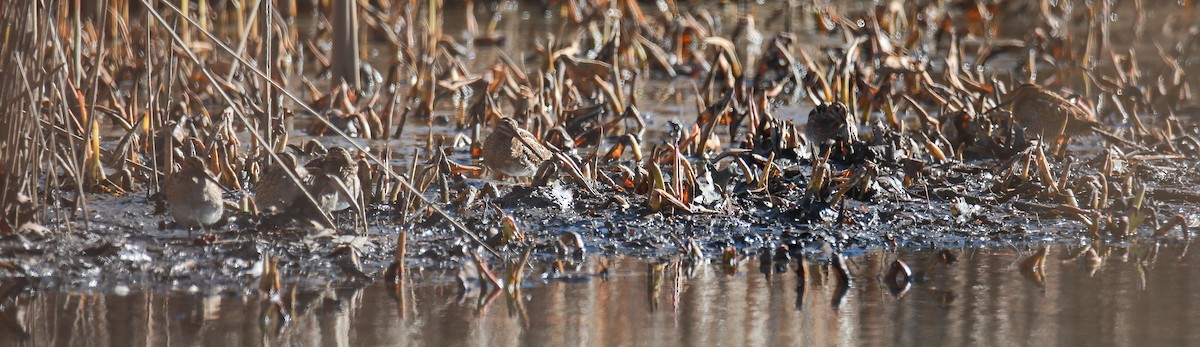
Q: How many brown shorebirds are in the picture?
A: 6